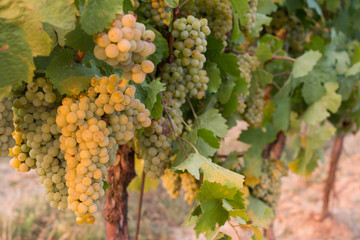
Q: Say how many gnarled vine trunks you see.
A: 3